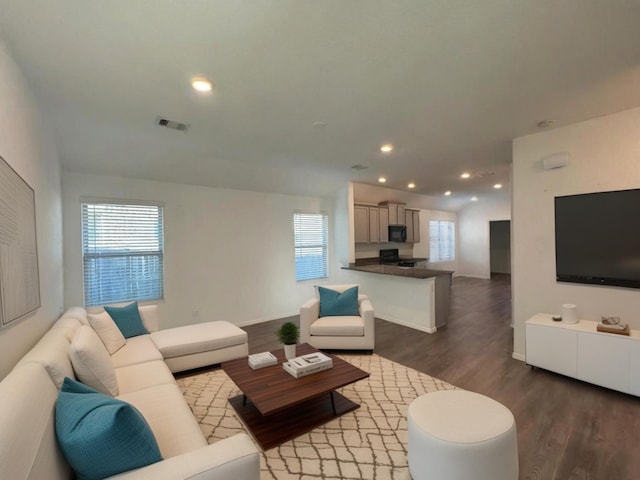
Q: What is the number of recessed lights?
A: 8